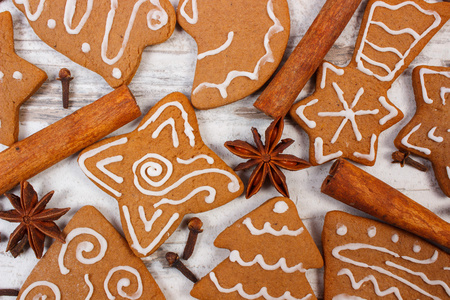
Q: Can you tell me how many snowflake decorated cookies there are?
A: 1